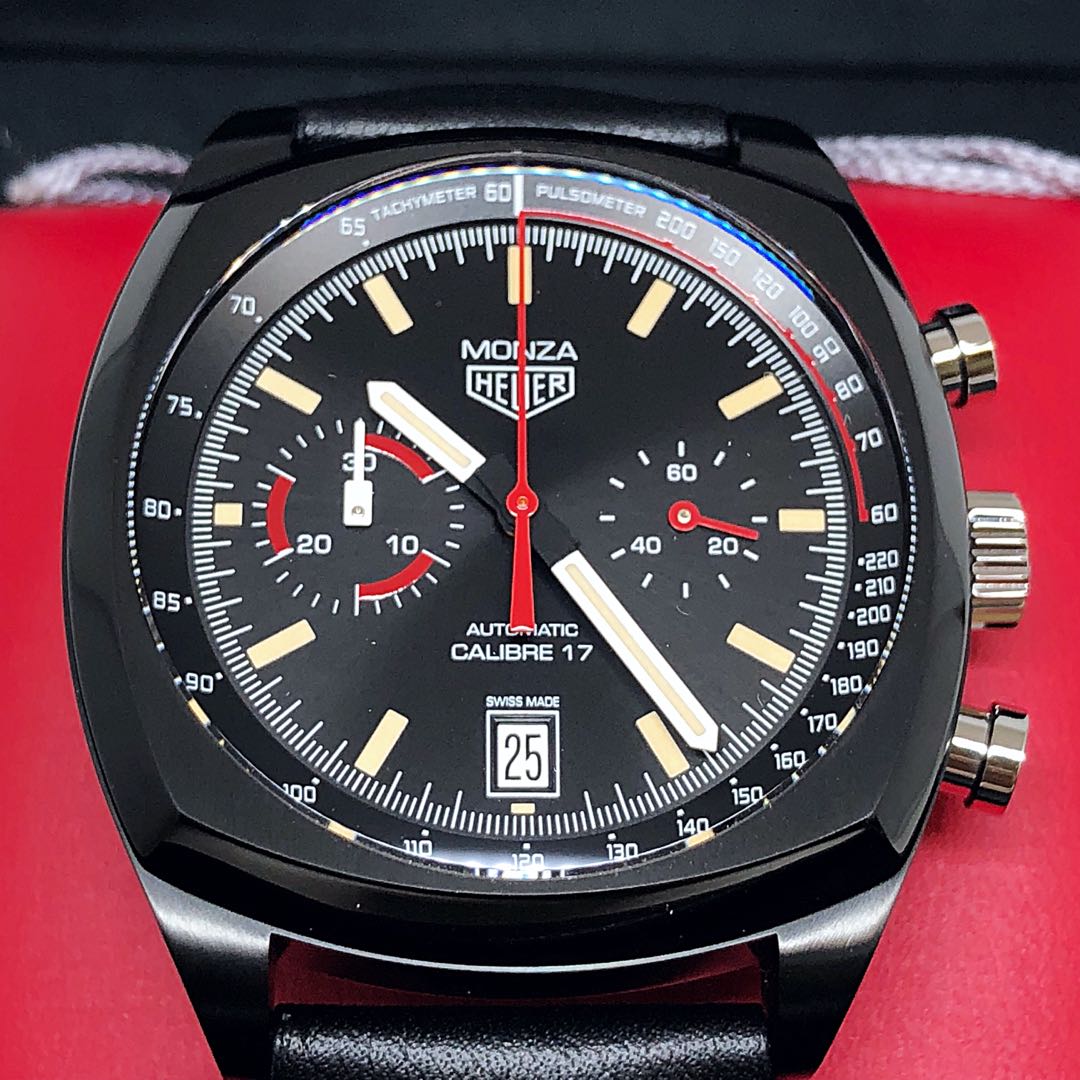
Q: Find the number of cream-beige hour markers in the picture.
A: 12